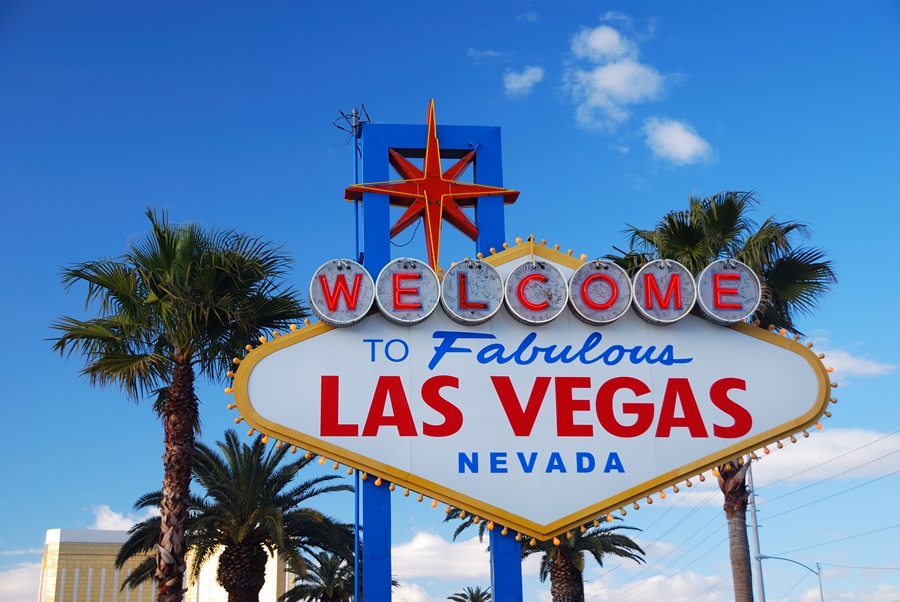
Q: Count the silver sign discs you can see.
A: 7